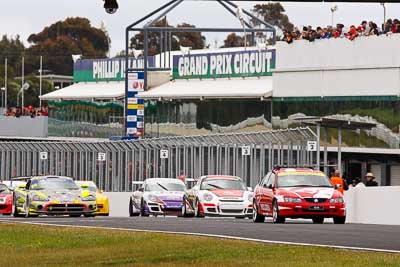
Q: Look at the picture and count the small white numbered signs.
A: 5